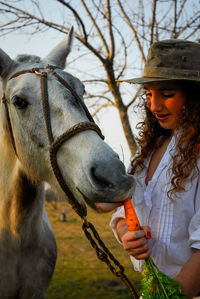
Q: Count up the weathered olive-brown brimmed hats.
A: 1